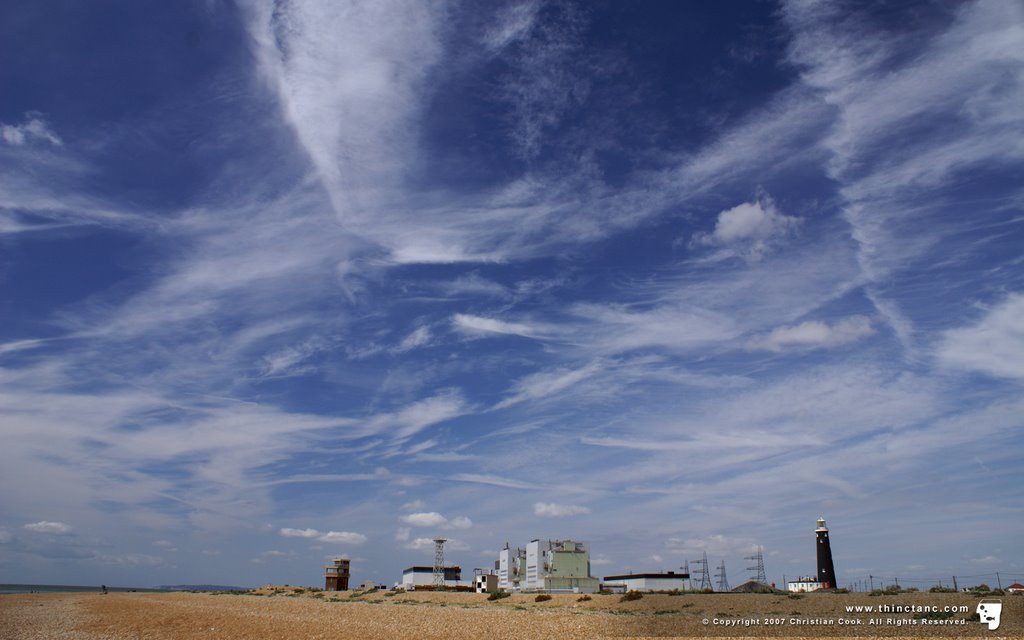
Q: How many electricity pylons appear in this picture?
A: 4